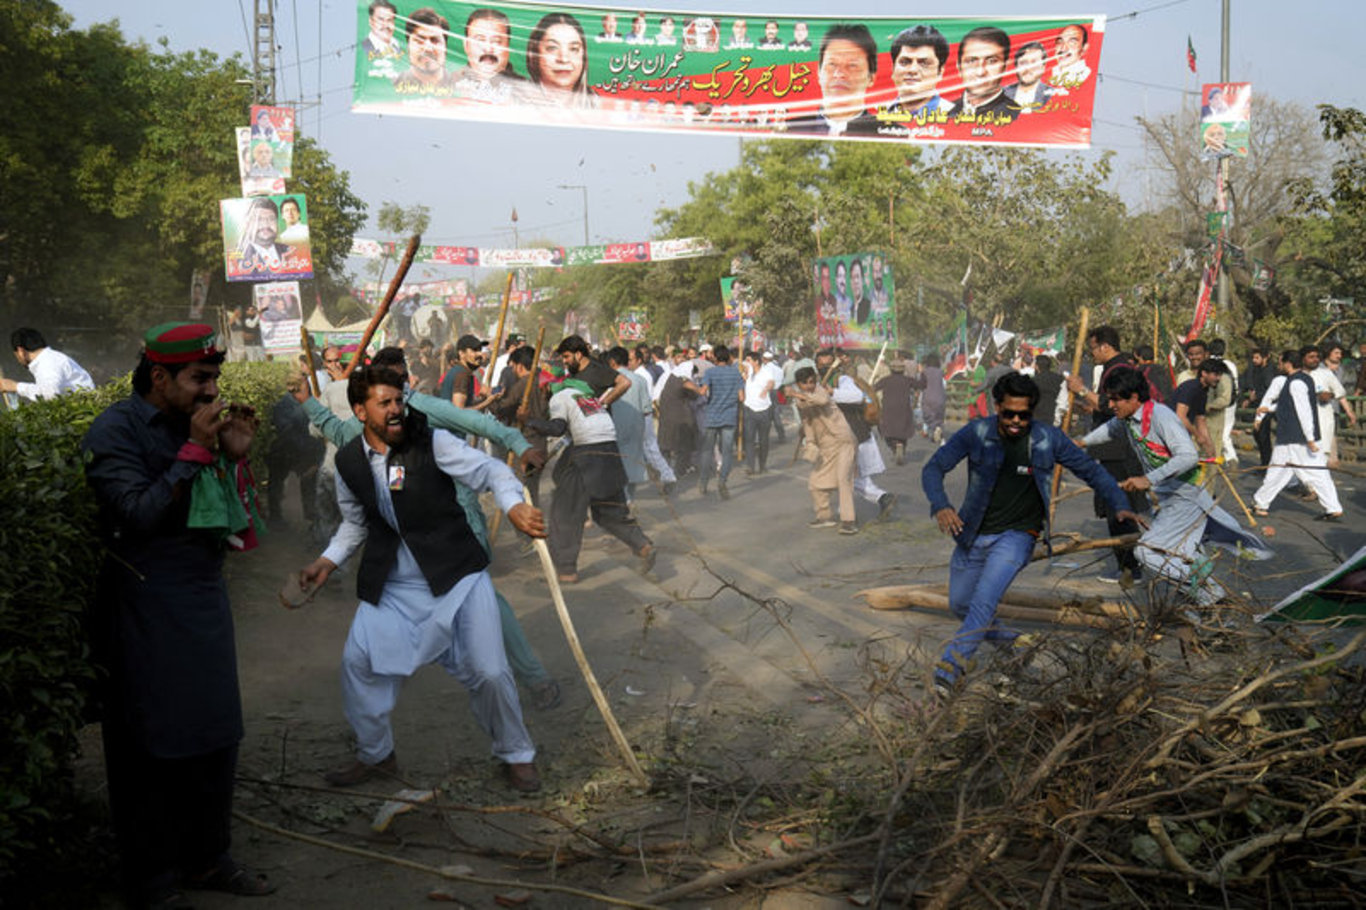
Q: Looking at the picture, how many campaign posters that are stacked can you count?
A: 4